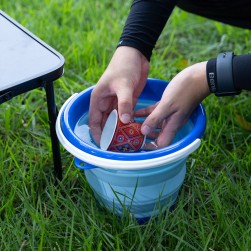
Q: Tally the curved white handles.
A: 1